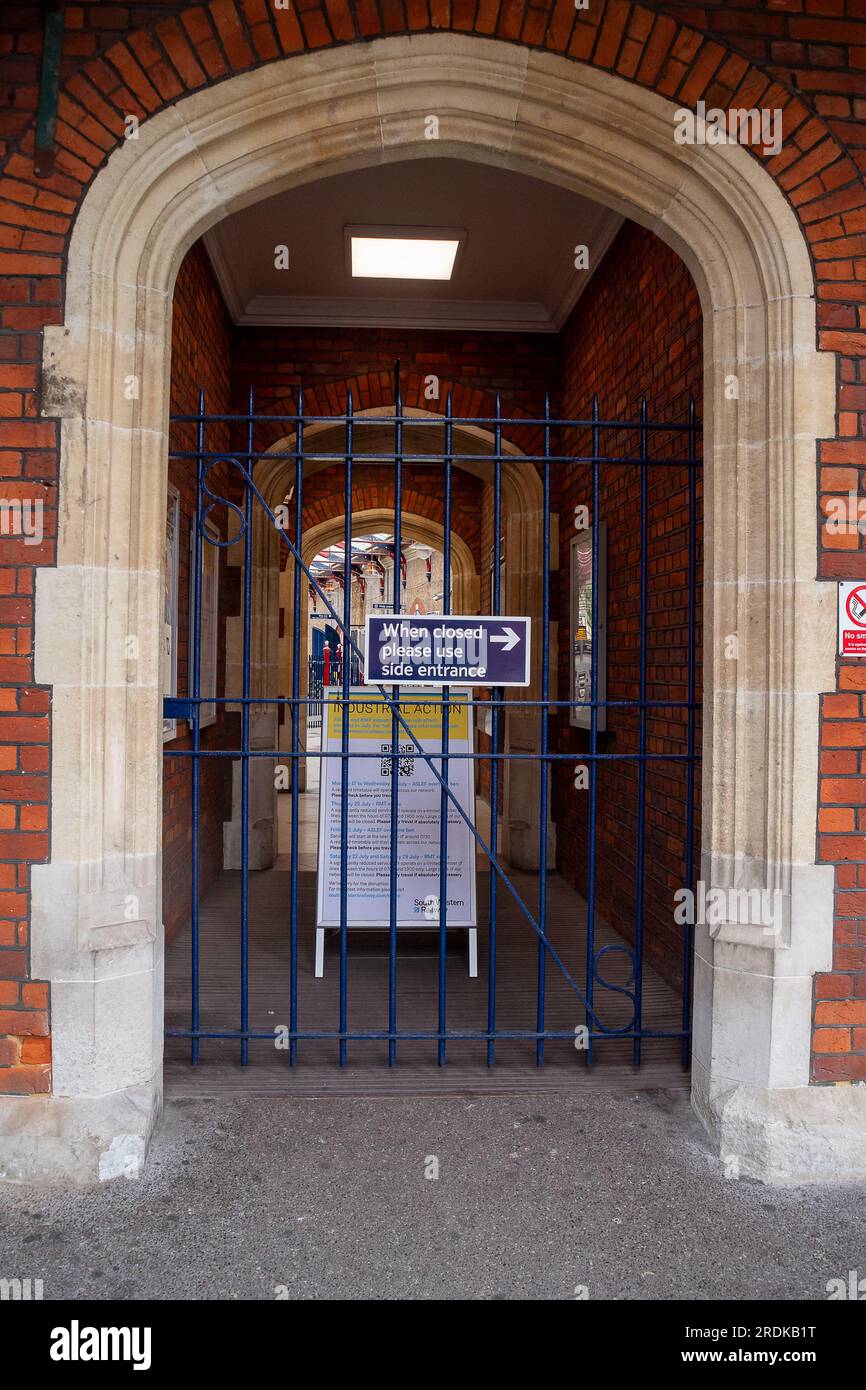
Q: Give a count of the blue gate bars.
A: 11